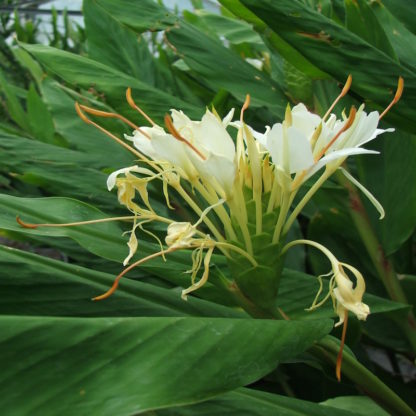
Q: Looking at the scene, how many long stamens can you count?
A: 11